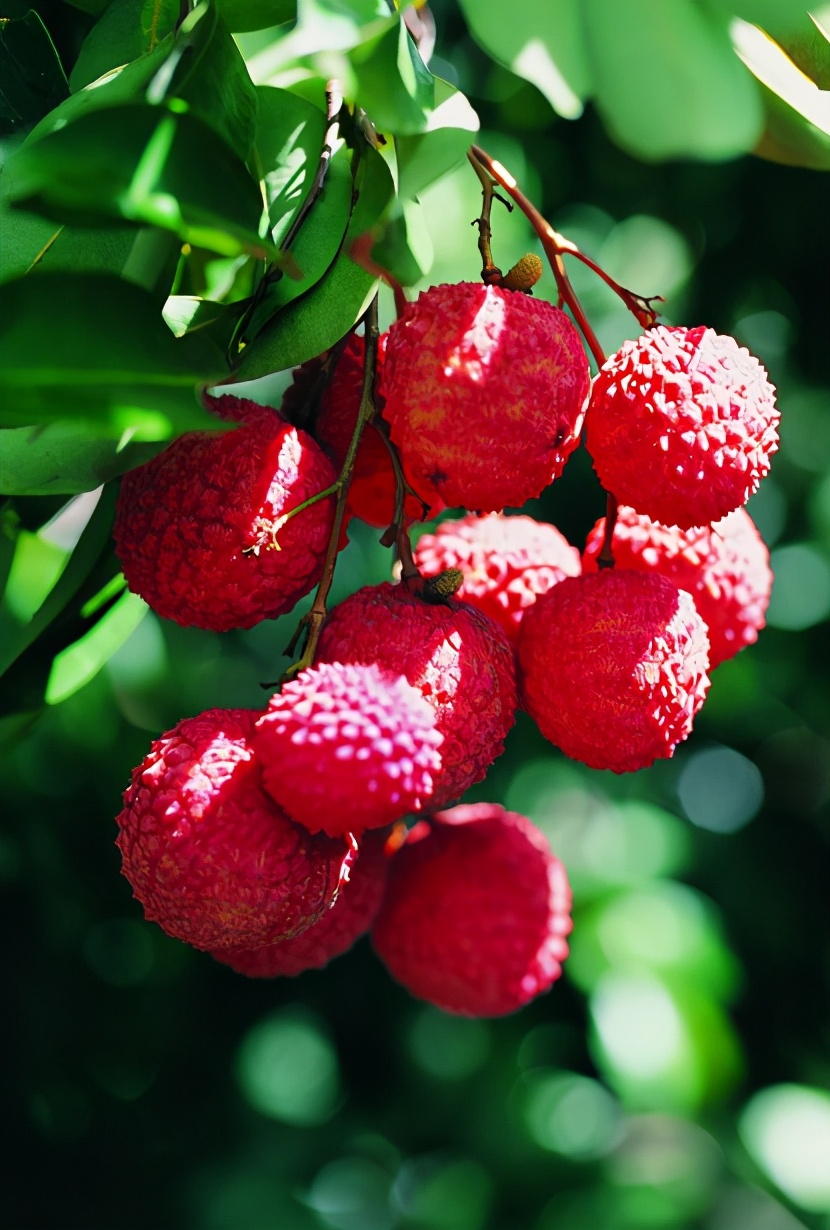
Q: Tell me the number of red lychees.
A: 12